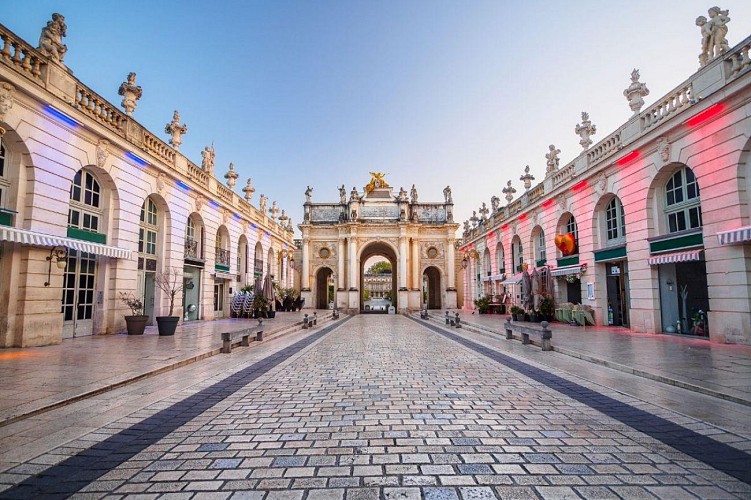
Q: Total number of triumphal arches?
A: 1